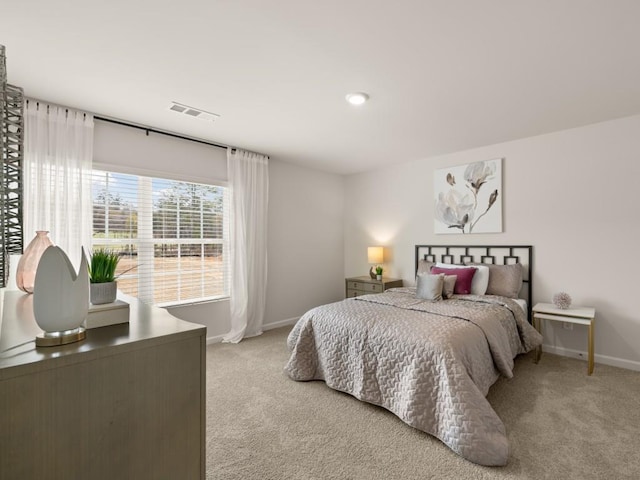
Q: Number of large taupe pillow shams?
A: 2